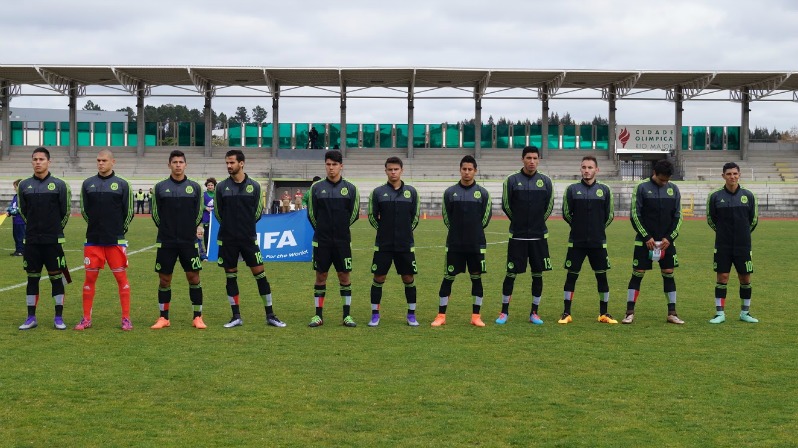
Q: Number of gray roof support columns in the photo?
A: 12